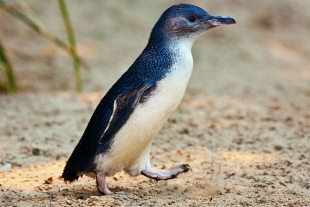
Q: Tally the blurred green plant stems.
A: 3